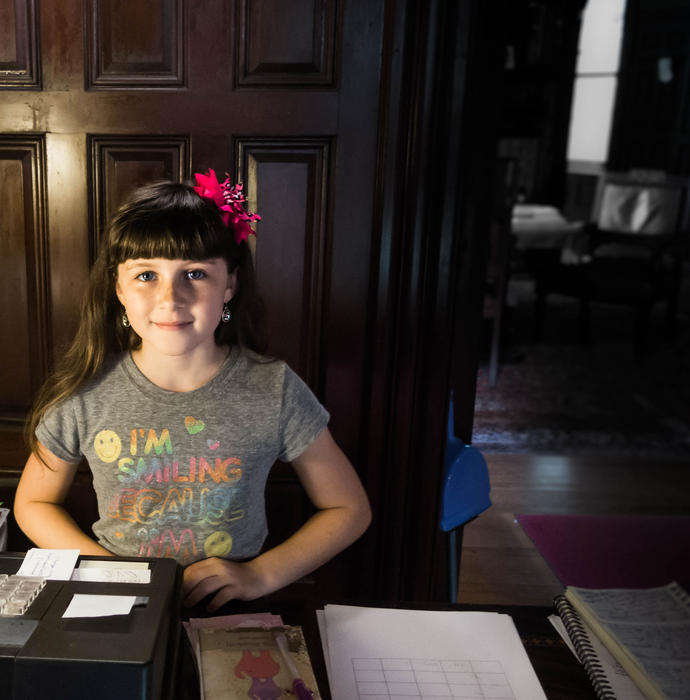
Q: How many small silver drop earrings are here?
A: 2